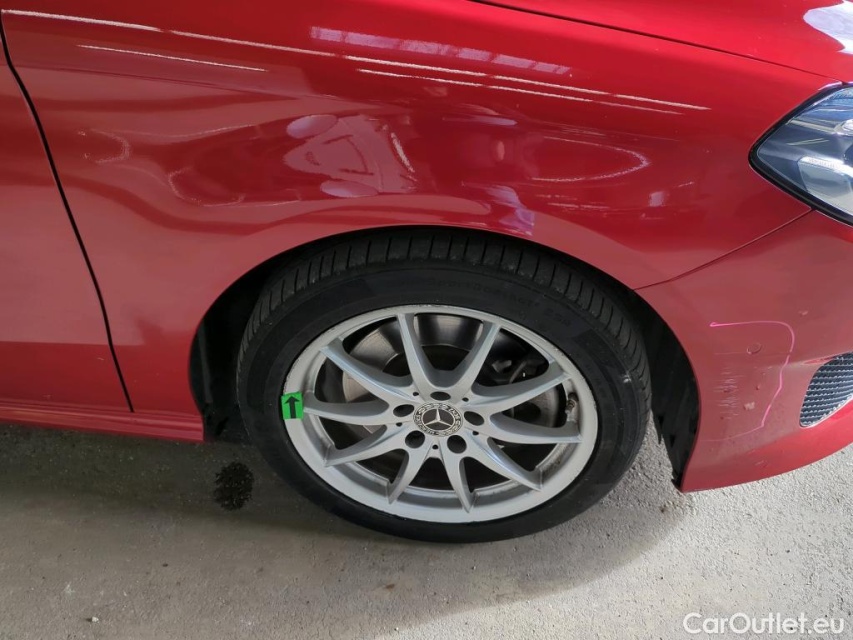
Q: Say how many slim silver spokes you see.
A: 10